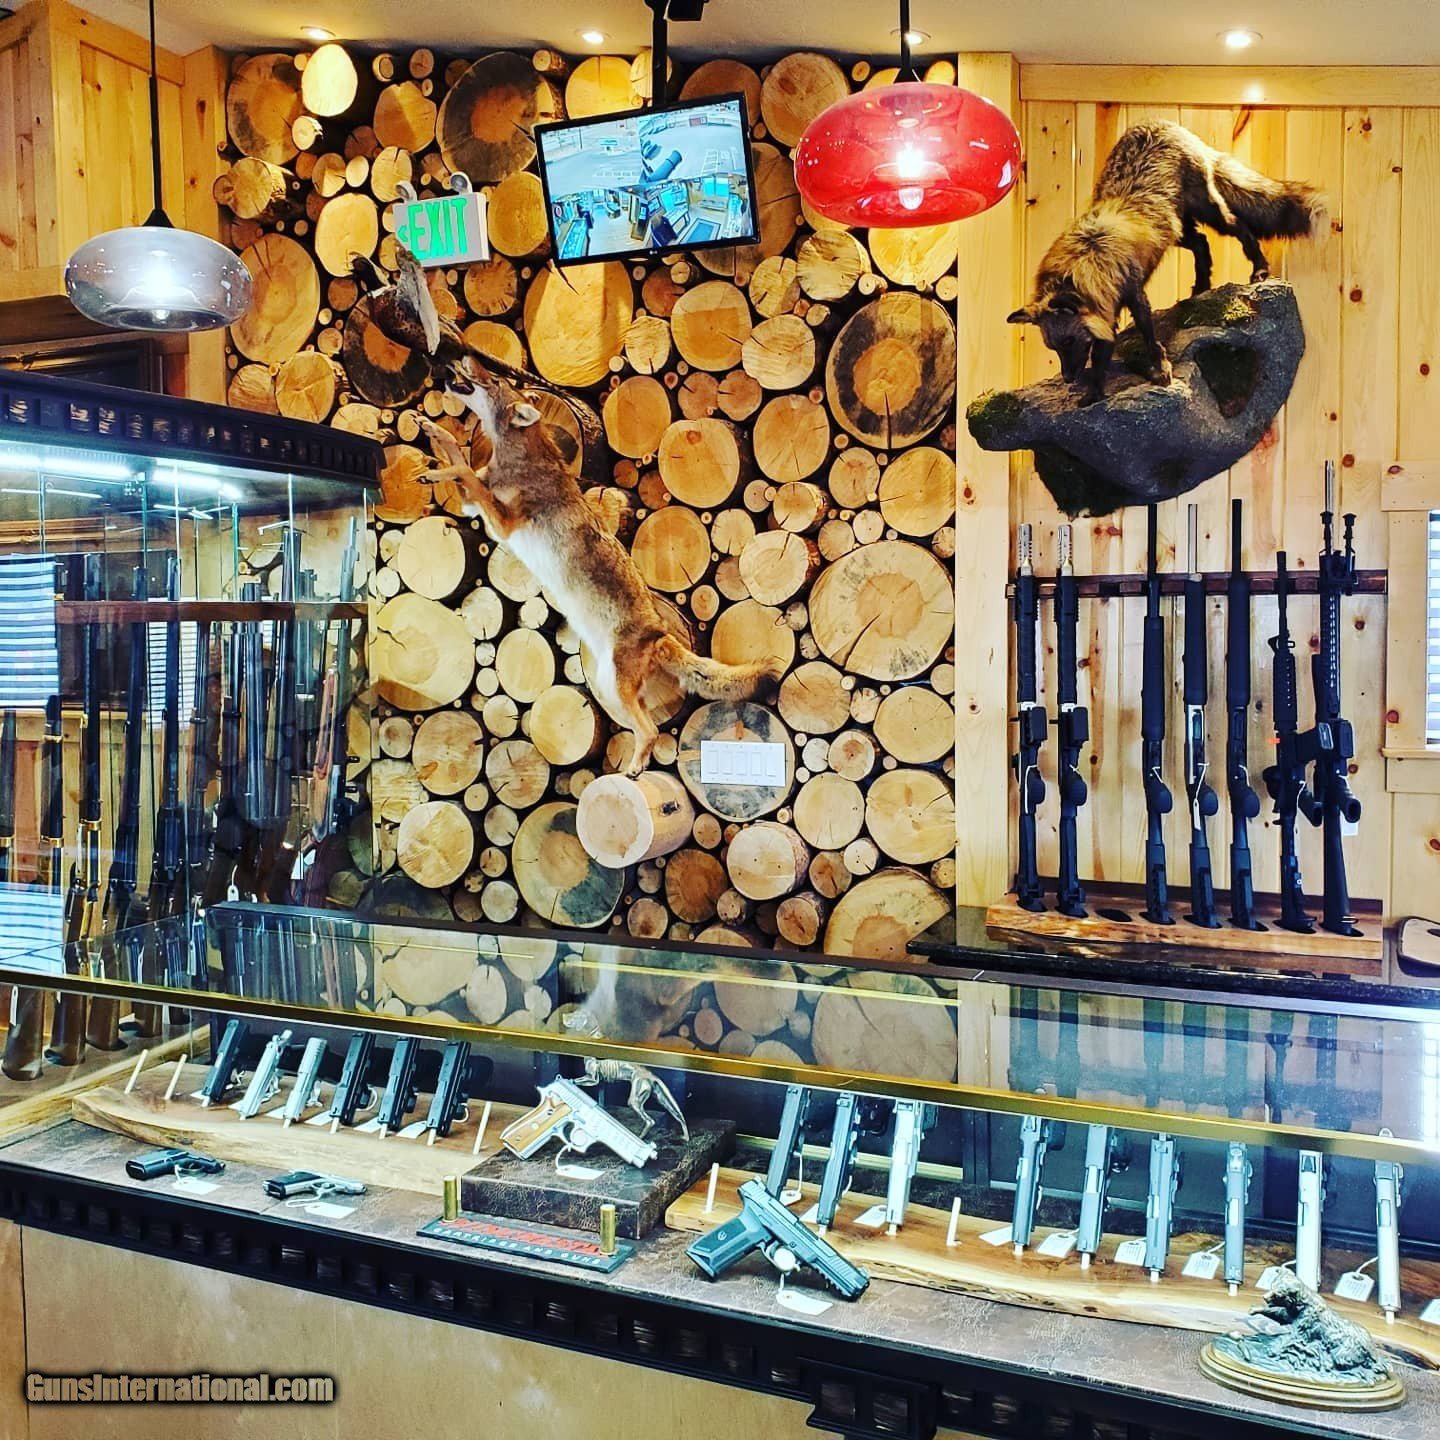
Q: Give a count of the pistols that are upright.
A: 15